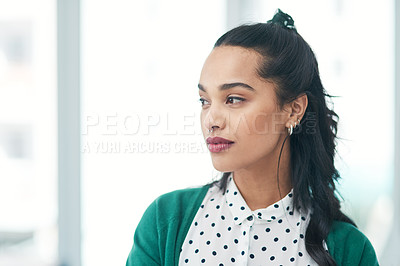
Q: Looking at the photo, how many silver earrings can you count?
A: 3